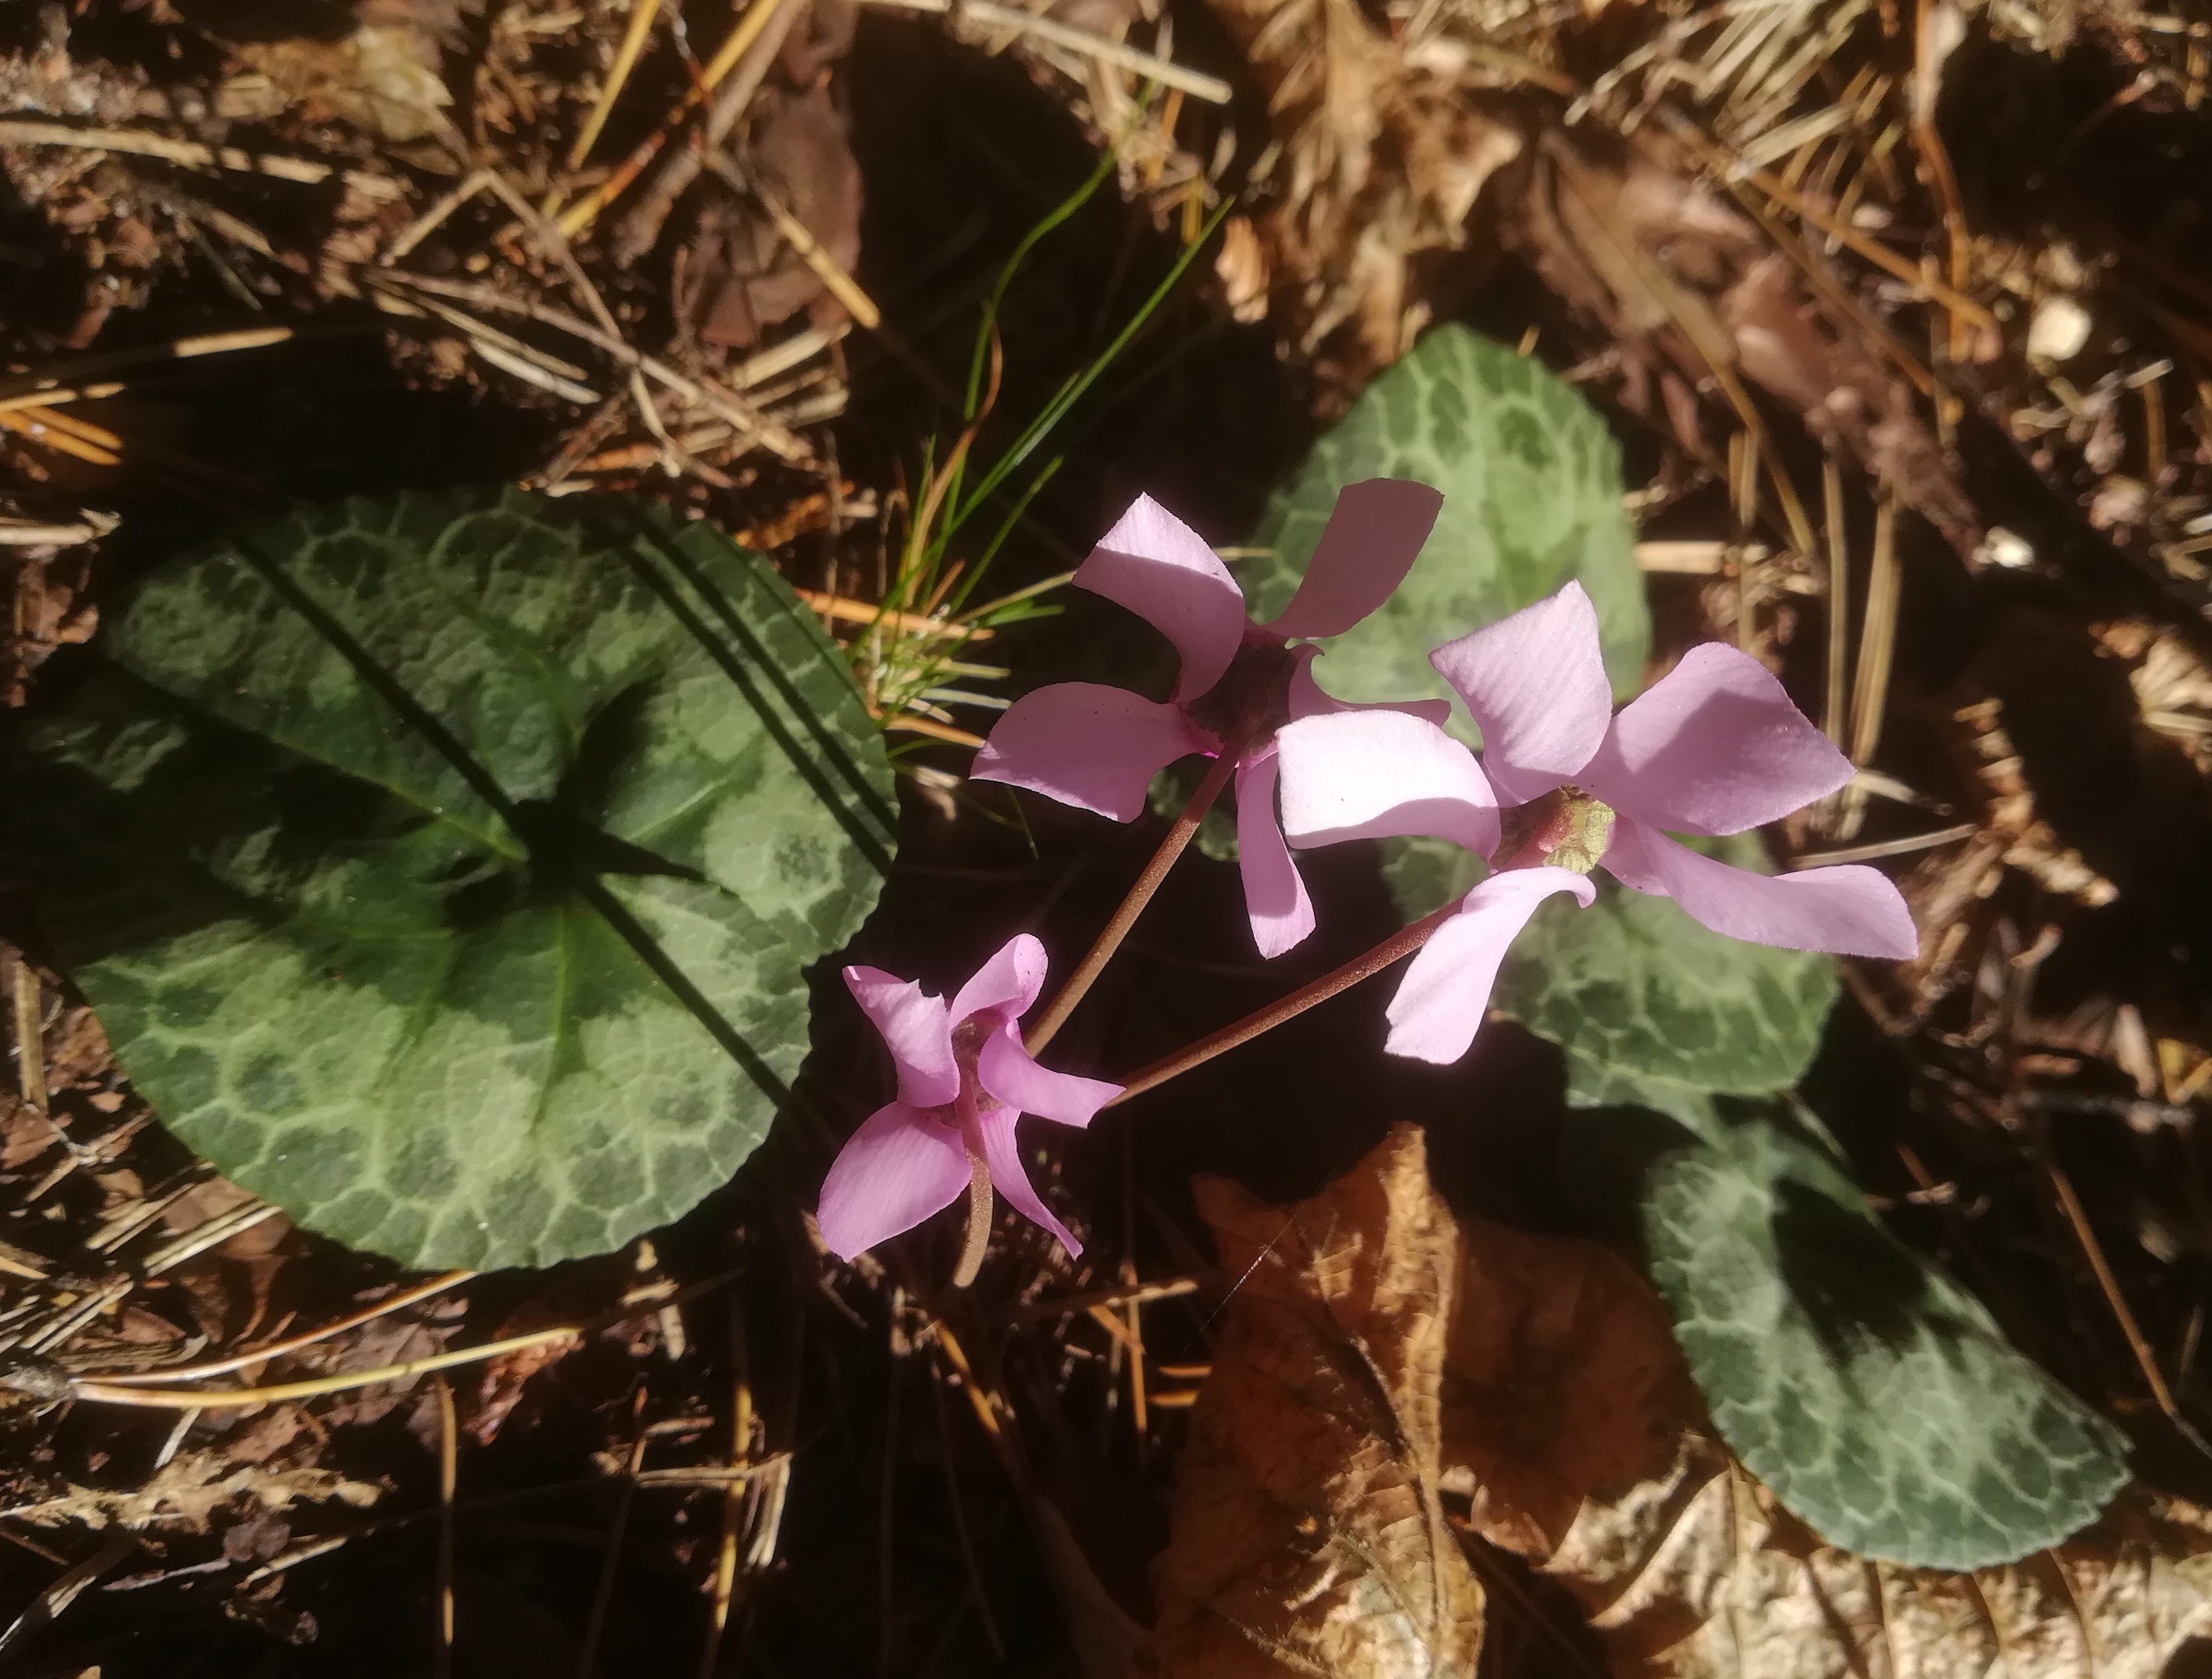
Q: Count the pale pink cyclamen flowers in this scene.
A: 3